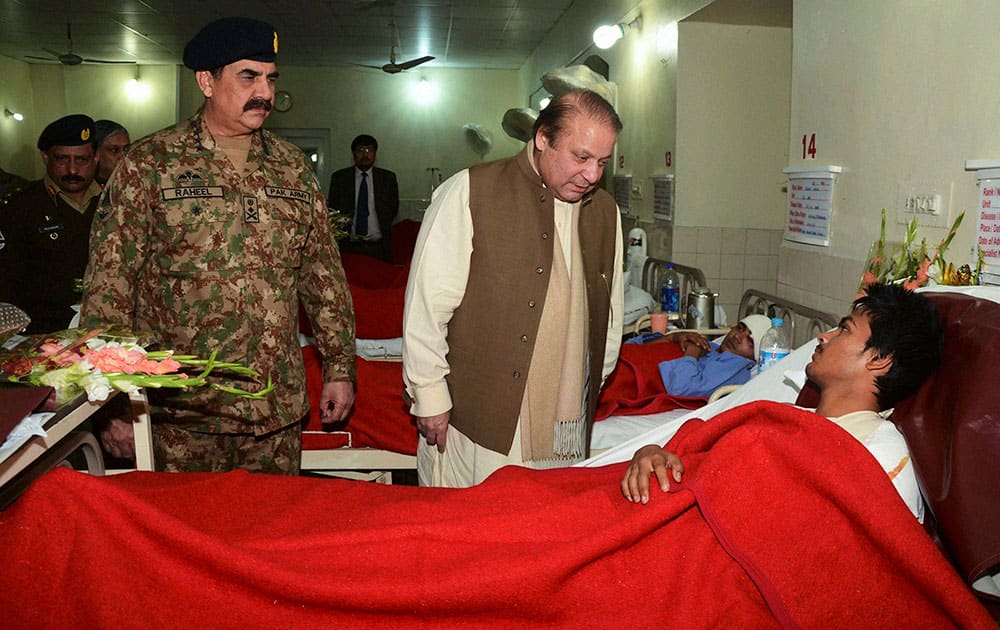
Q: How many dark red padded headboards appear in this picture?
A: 1